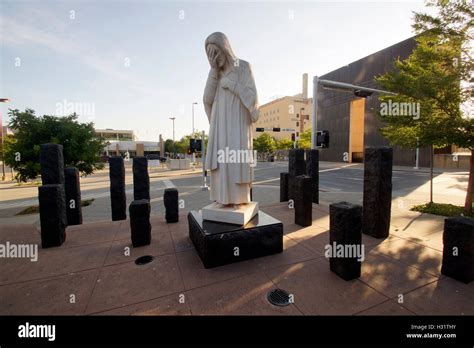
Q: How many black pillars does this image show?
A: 14